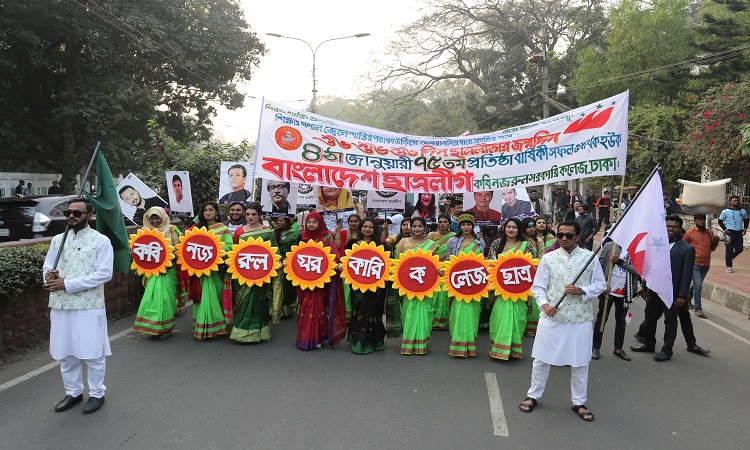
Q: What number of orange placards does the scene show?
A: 8